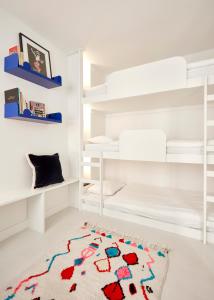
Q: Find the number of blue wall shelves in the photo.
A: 2